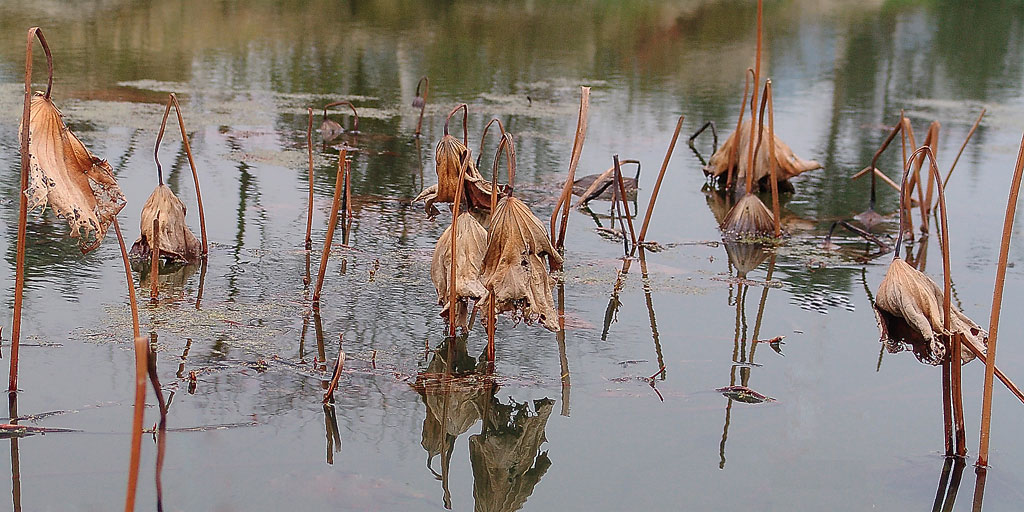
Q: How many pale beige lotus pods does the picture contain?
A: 8